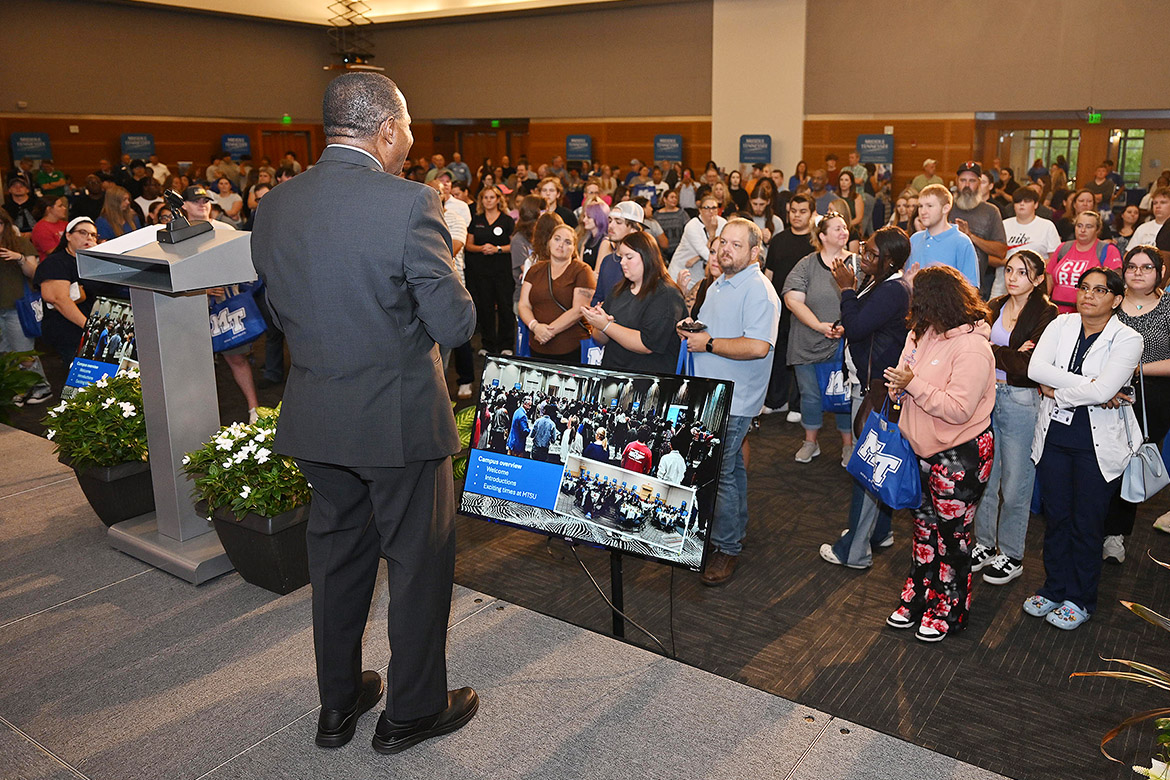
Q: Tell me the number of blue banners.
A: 7